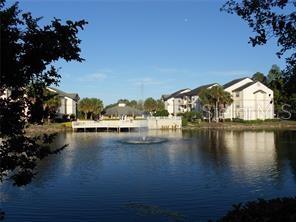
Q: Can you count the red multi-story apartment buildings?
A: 0